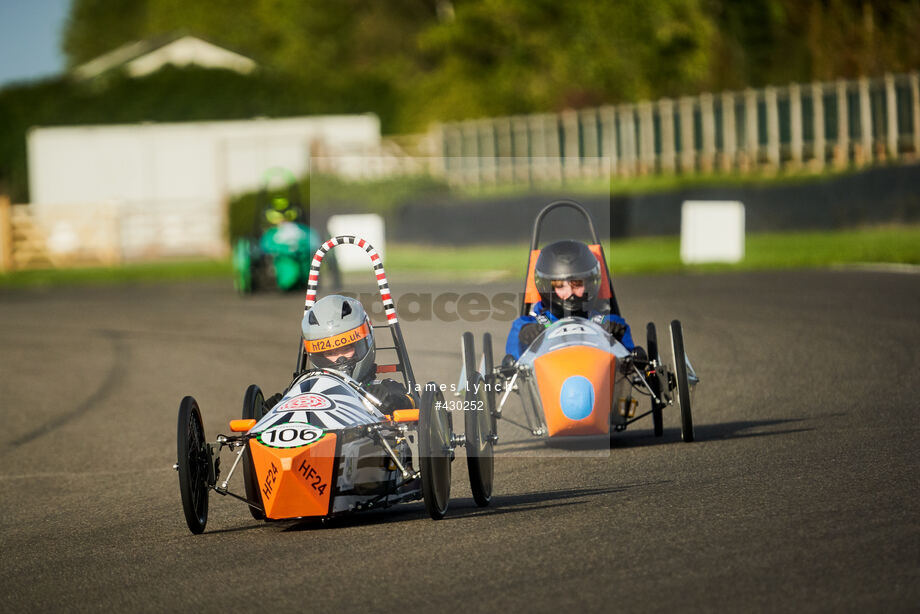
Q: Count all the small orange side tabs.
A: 2